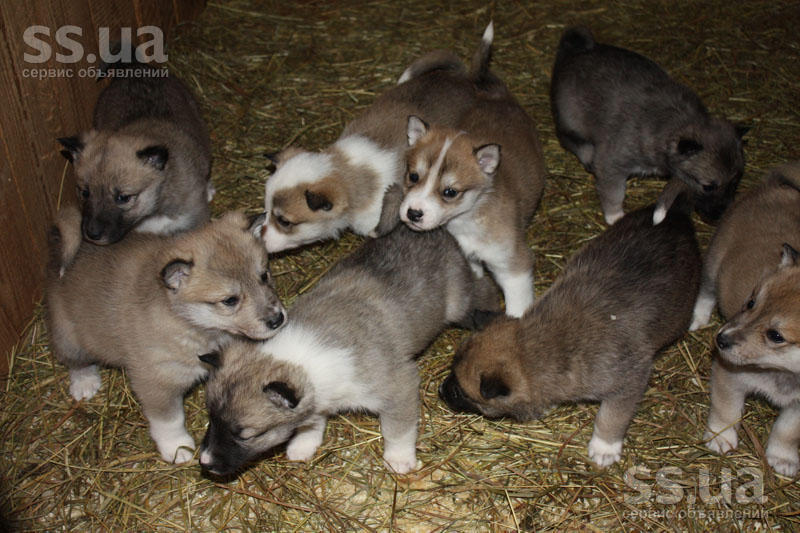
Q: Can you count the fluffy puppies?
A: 8